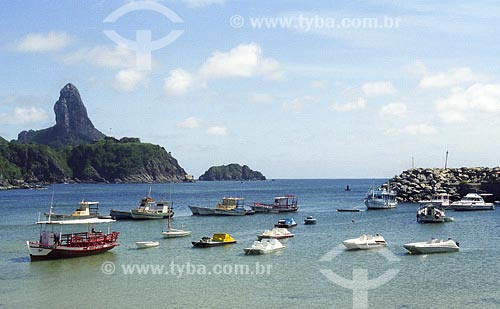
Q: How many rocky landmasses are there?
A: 3